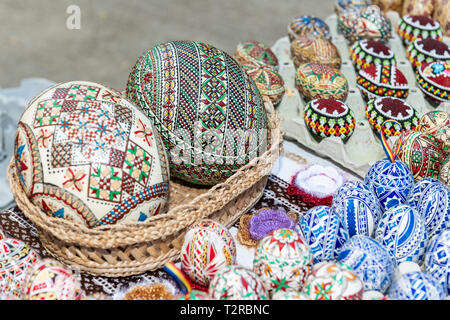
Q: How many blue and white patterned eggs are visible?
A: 8